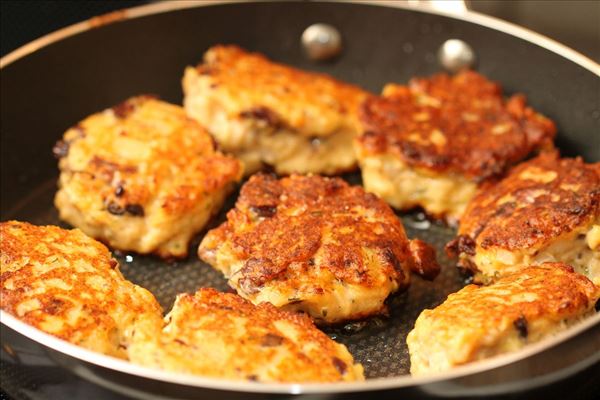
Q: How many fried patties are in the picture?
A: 8